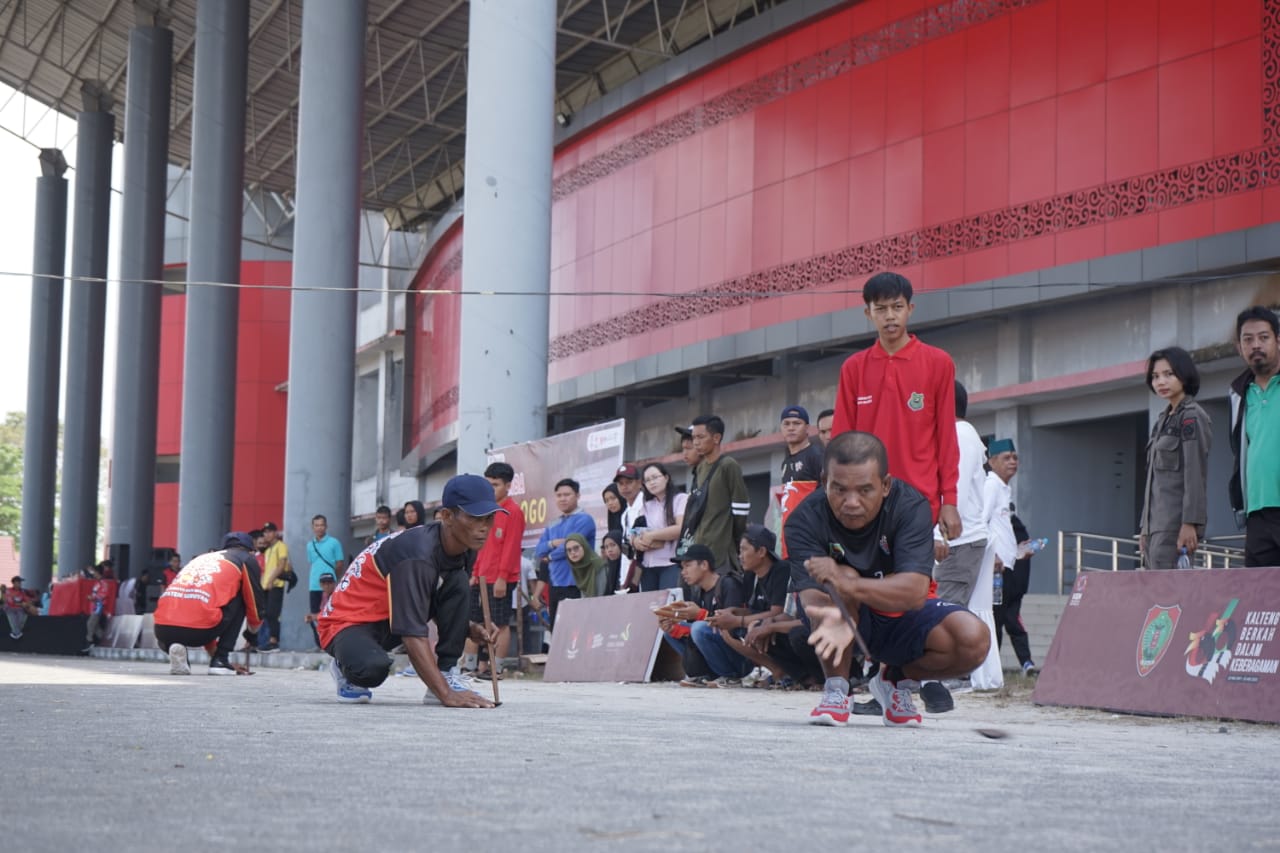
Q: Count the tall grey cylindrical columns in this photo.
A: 6